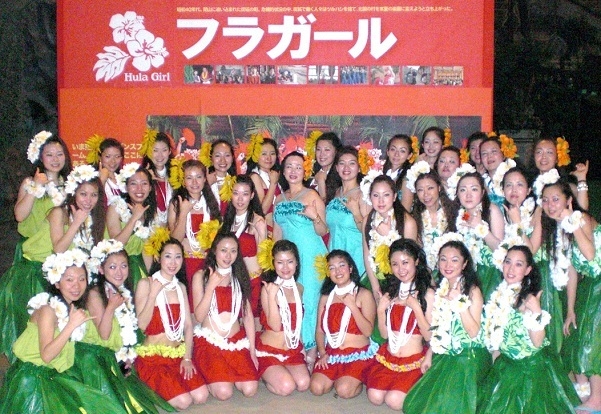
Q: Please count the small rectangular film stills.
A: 9